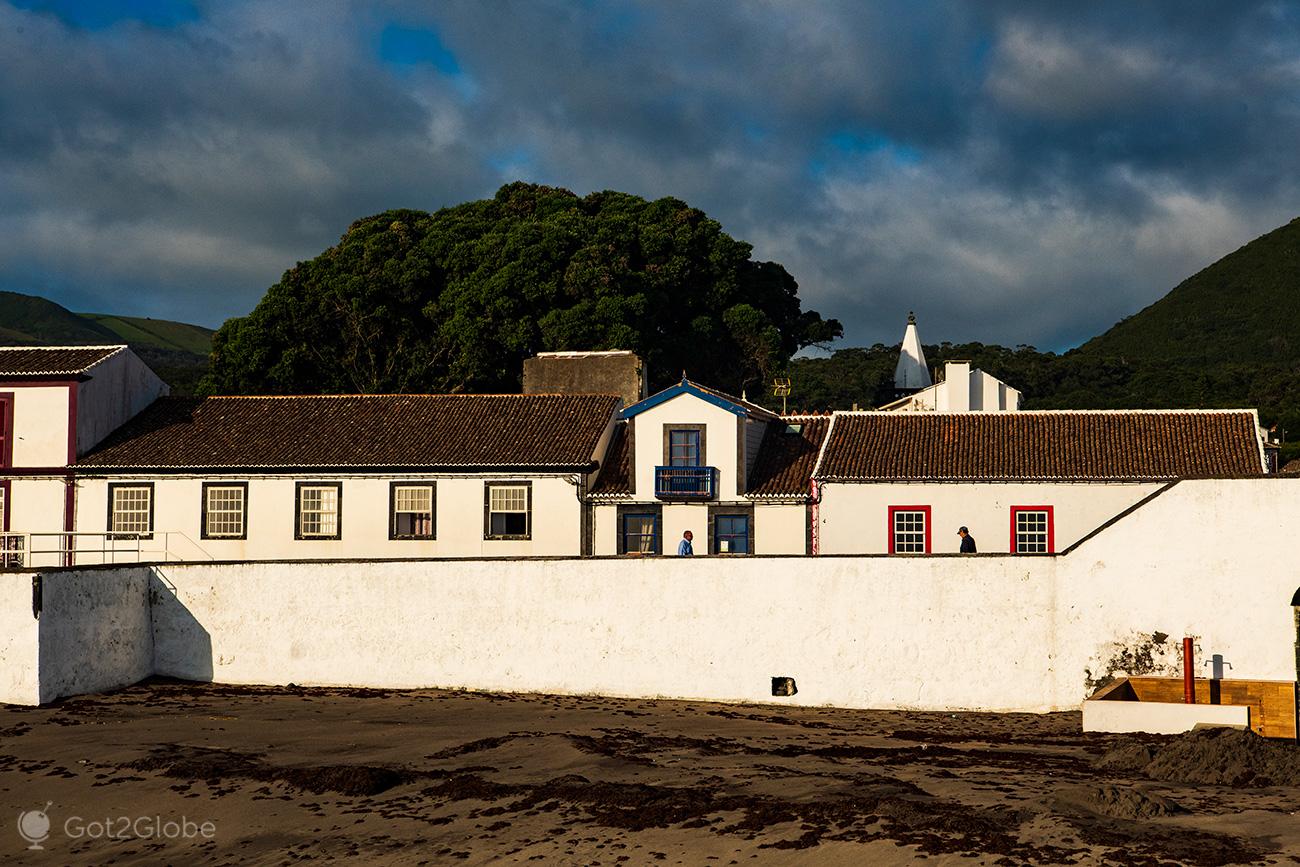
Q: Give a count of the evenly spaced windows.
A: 5